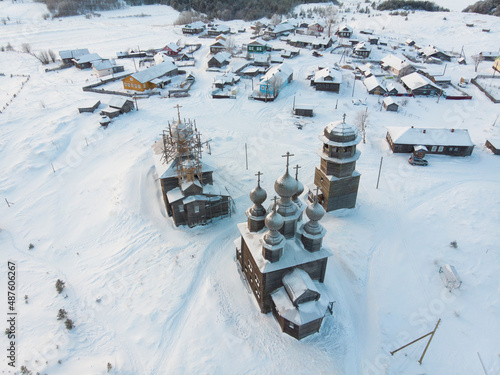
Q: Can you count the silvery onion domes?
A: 5